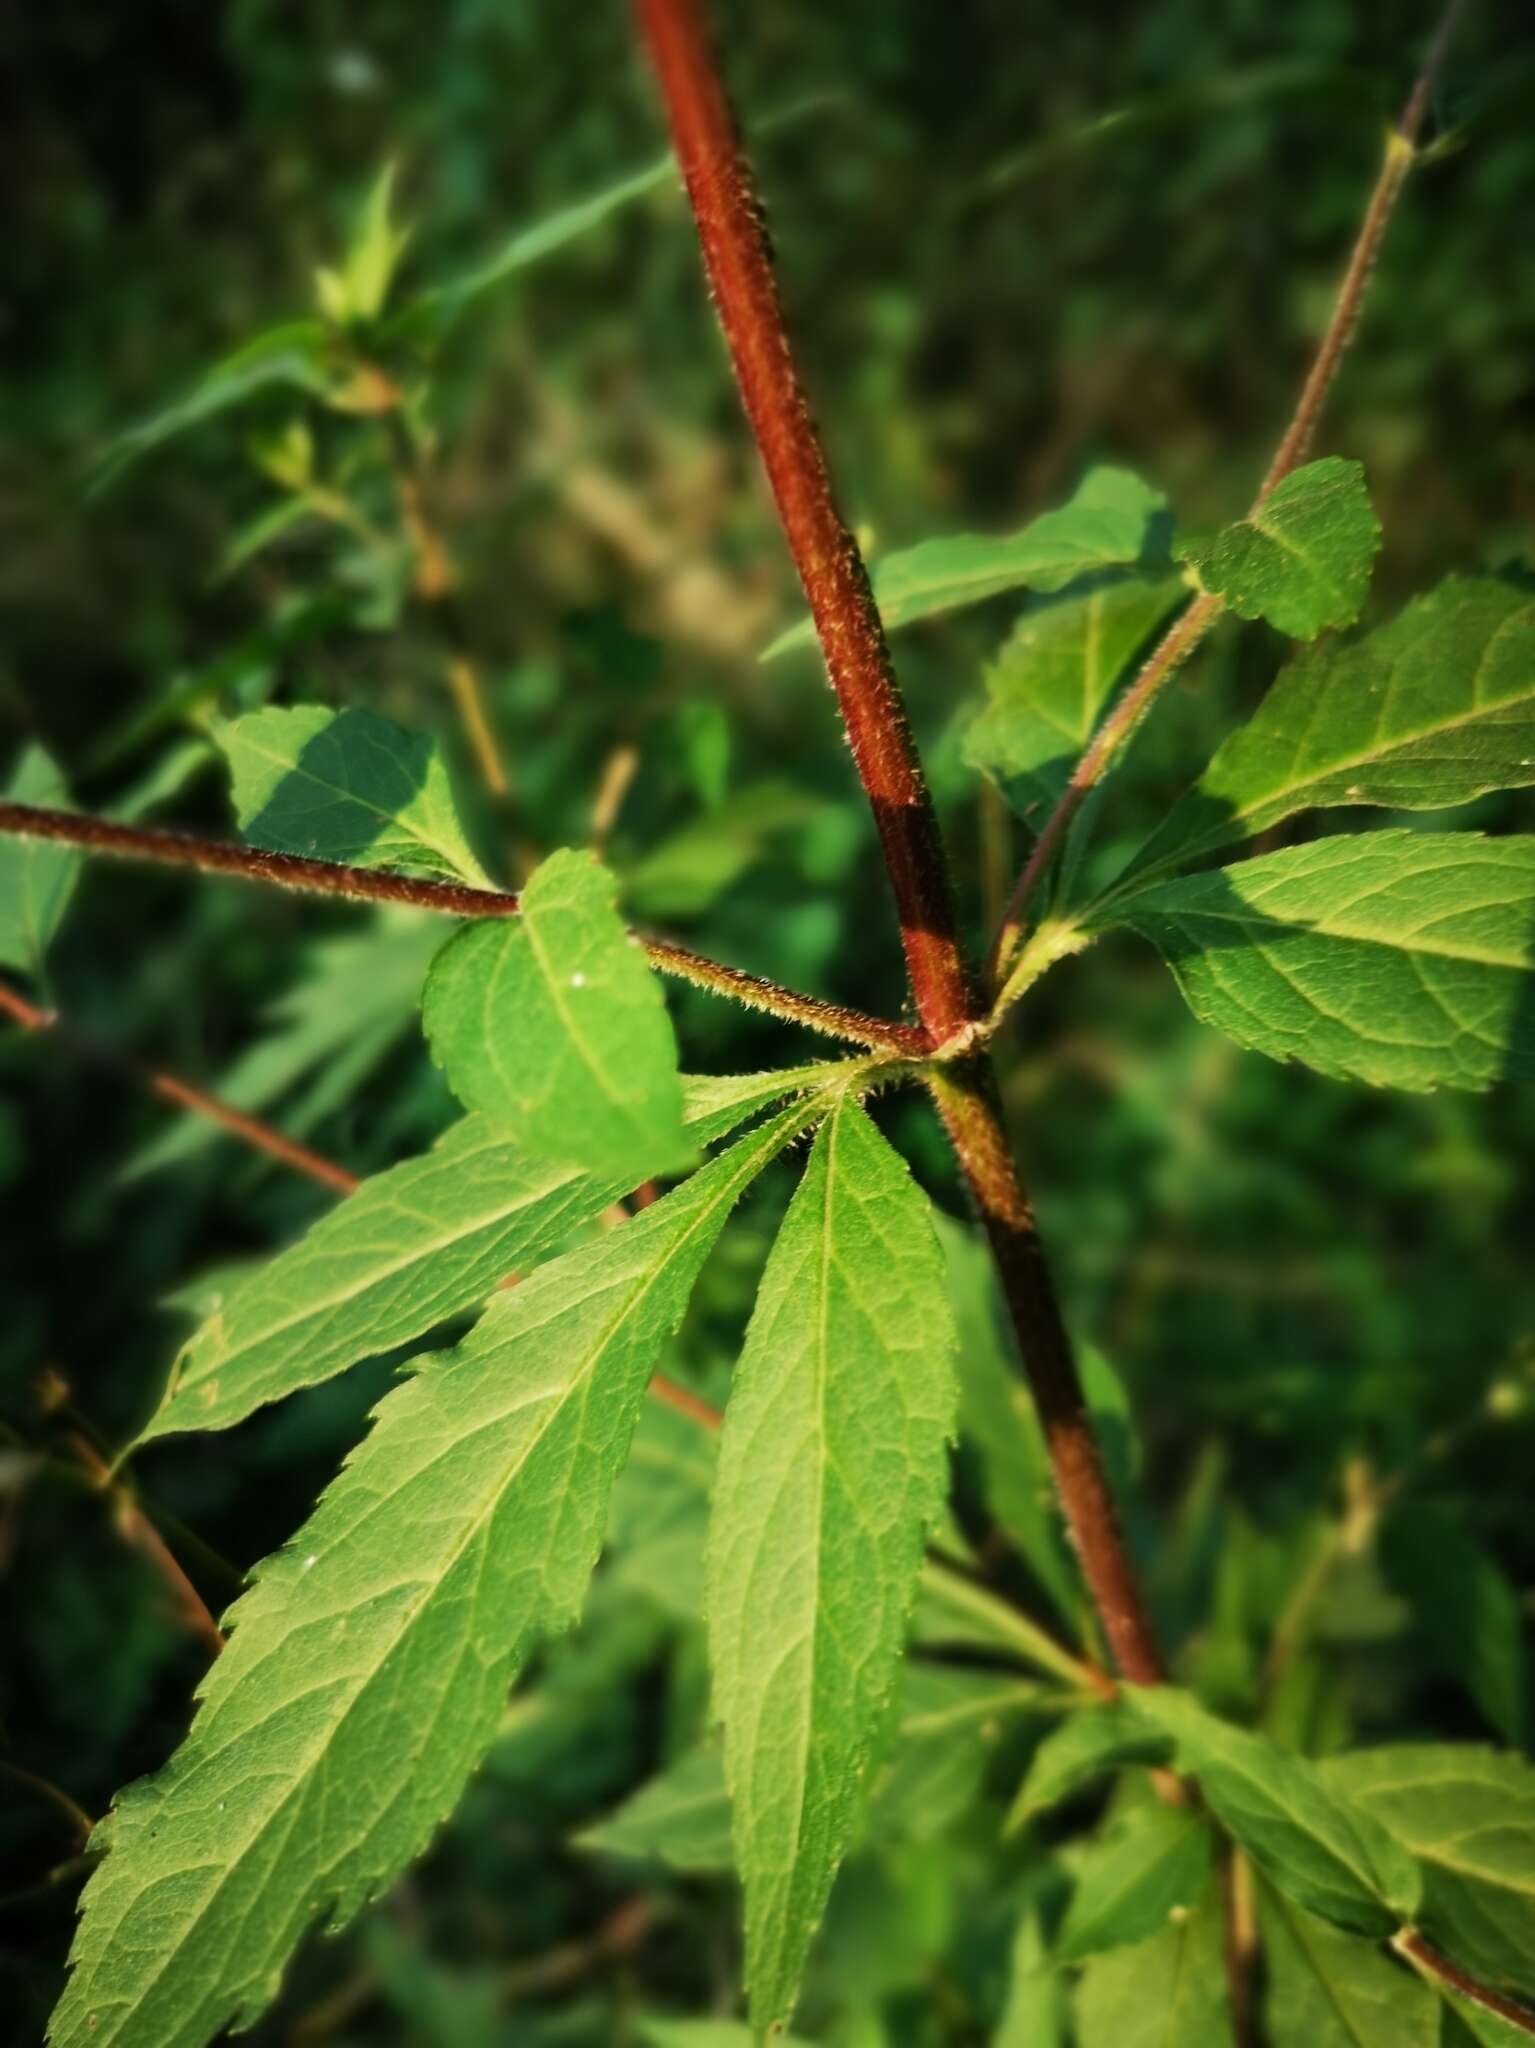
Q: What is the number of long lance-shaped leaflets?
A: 3